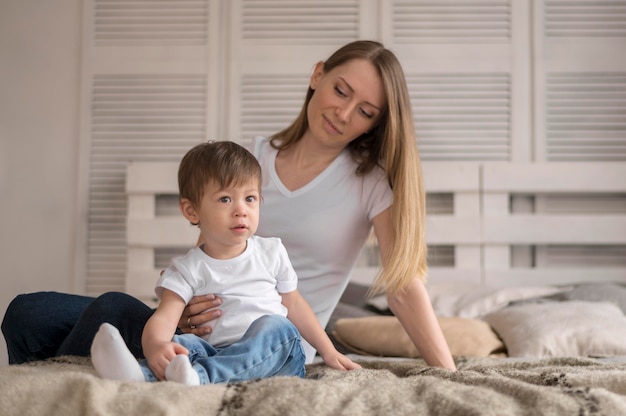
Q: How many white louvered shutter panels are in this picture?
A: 4